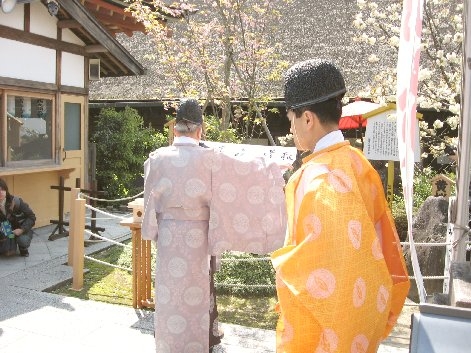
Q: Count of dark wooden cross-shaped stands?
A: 2